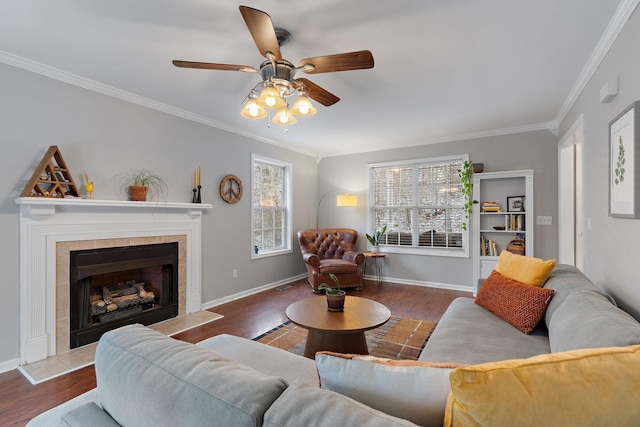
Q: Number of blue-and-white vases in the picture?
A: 0